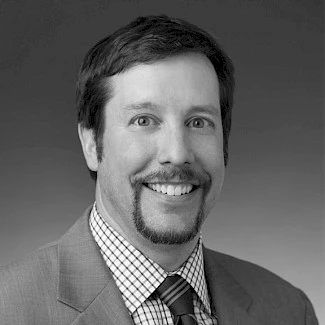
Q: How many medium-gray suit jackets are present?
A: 1